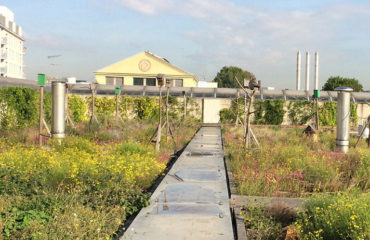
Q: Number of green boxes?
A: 3